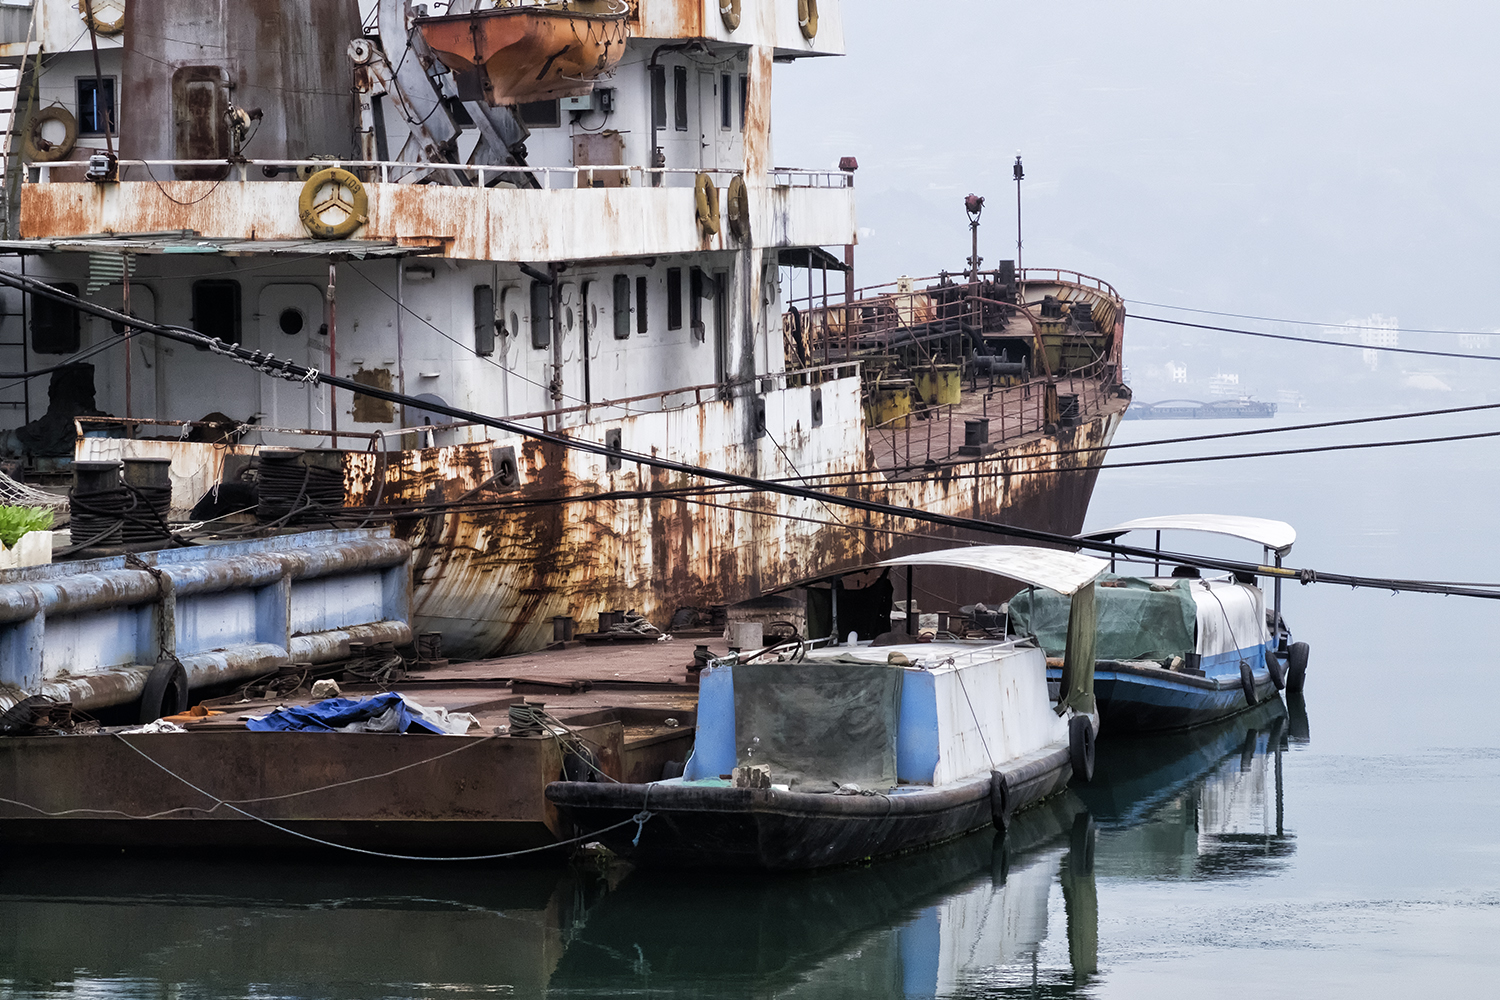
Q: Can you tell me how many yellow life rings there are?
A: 7